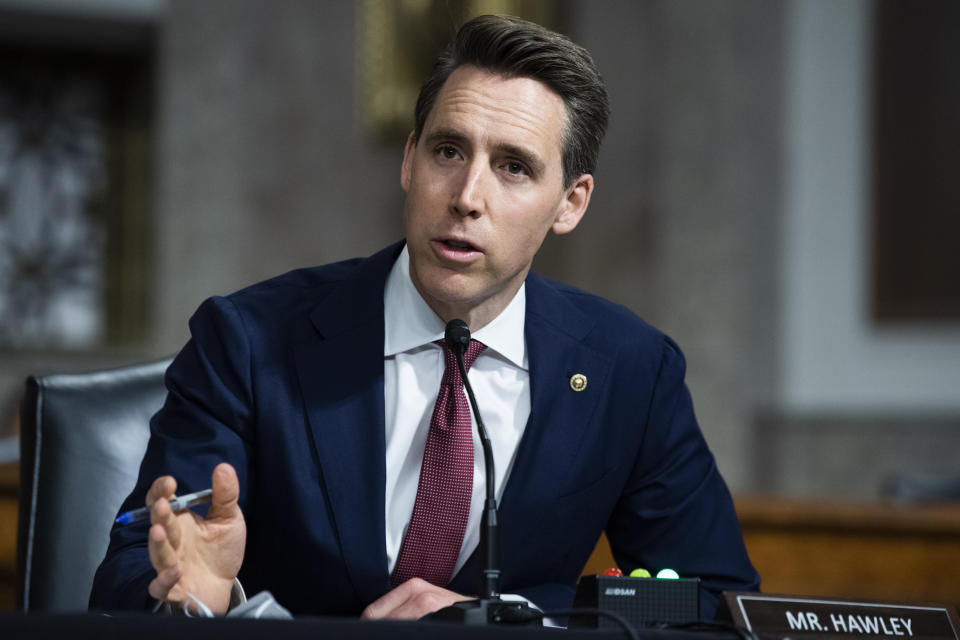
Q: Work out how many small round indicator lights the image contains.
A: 3